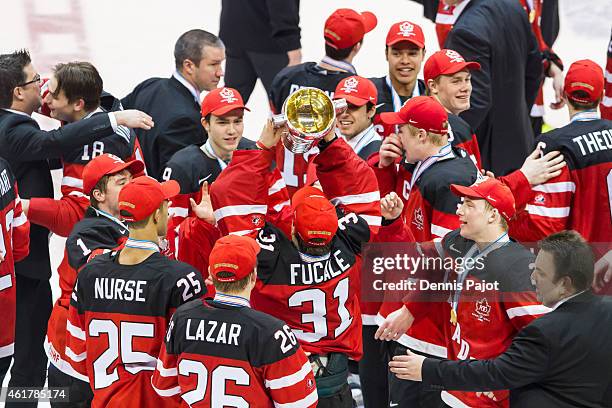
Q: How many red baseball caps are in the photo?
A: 12